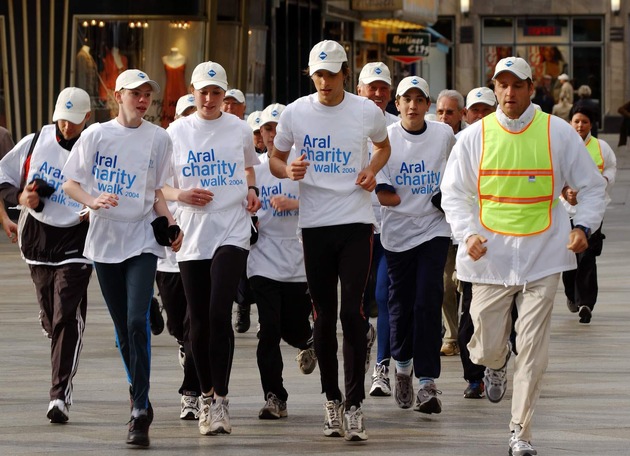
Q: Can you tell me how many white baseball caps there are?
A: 12